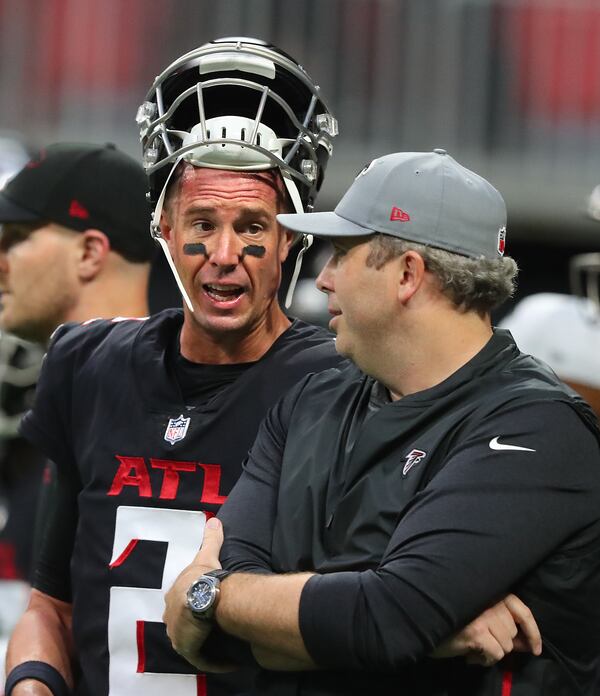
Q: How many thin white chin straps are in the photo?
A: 2